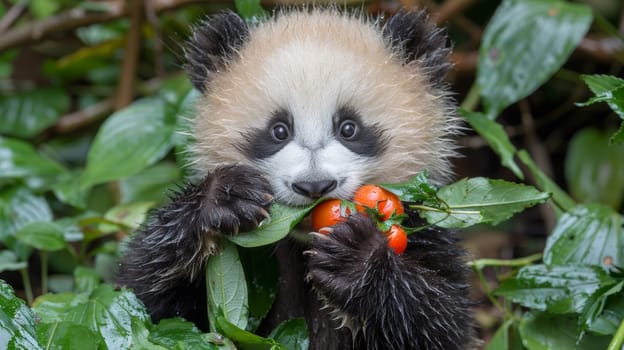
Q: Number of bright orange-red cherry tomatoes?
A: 4